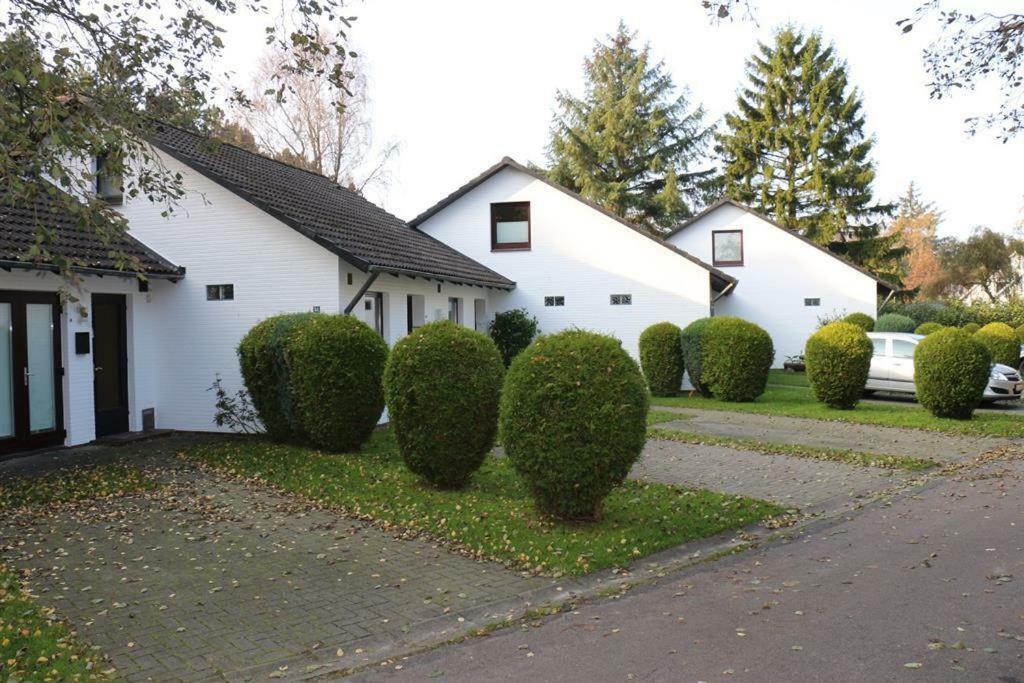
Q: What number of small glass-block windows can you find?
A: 4